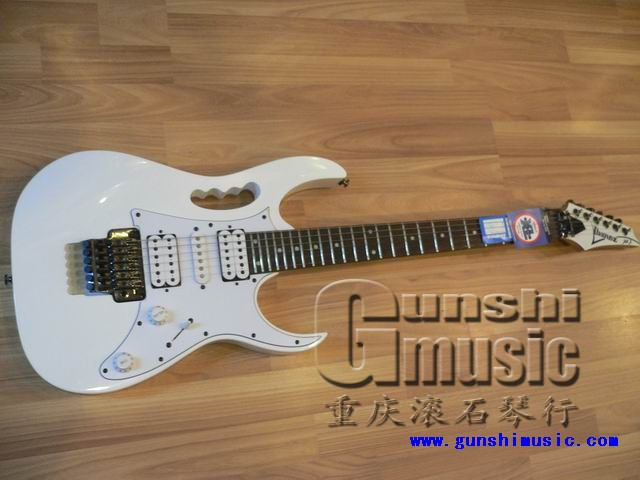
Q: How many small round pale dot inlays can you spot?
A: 11